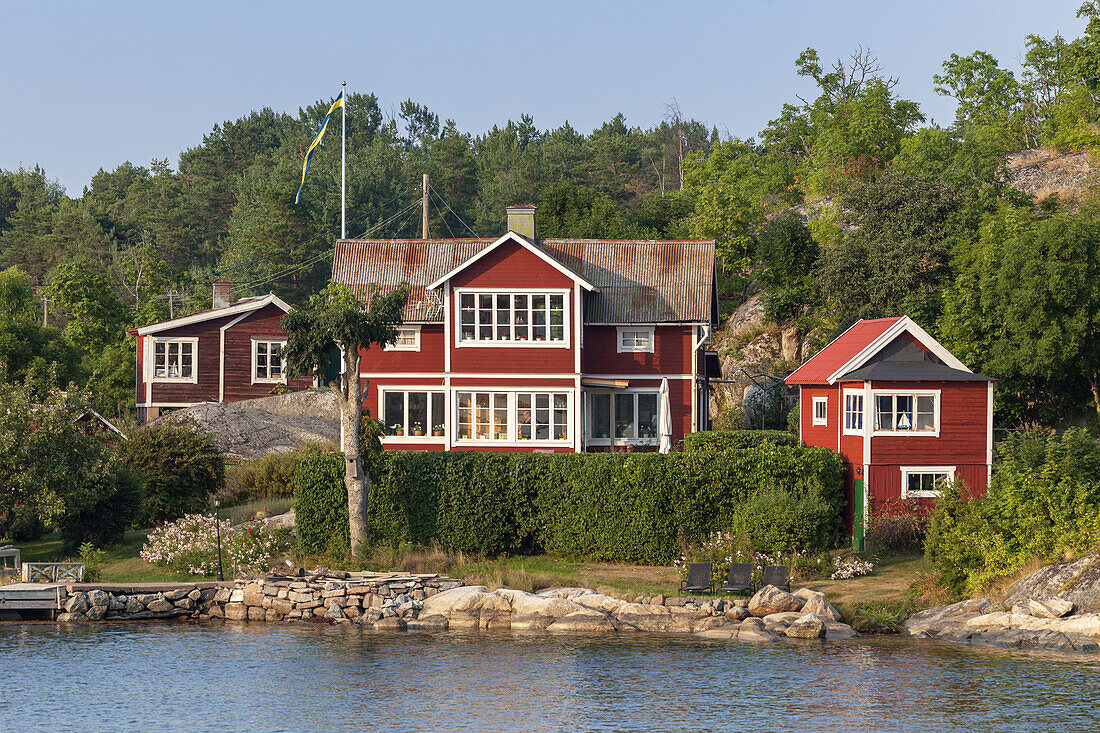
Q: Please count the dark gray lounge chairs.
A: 3